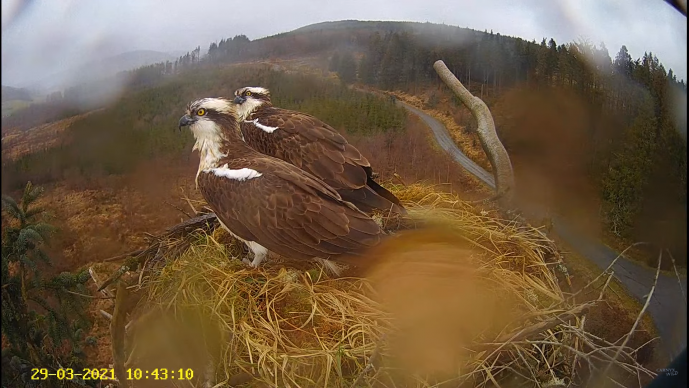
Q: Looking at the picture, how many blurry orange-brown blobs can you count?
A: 2